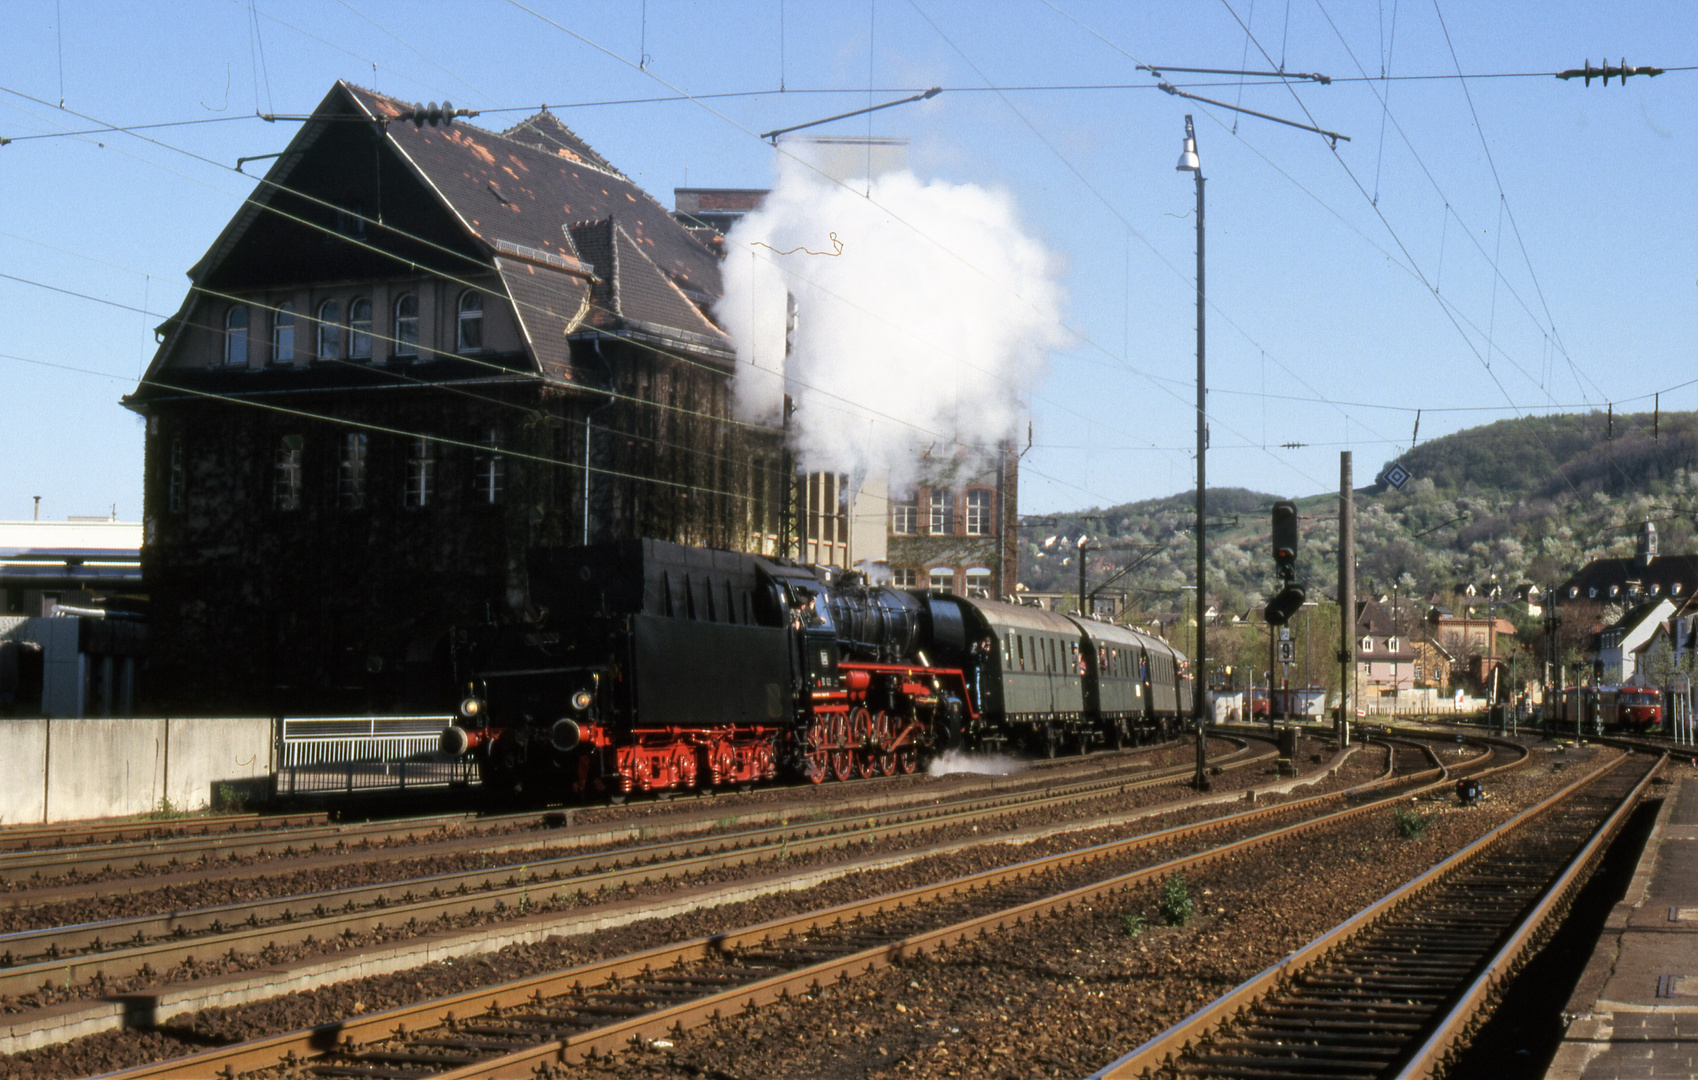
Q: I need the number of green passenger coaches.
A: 4